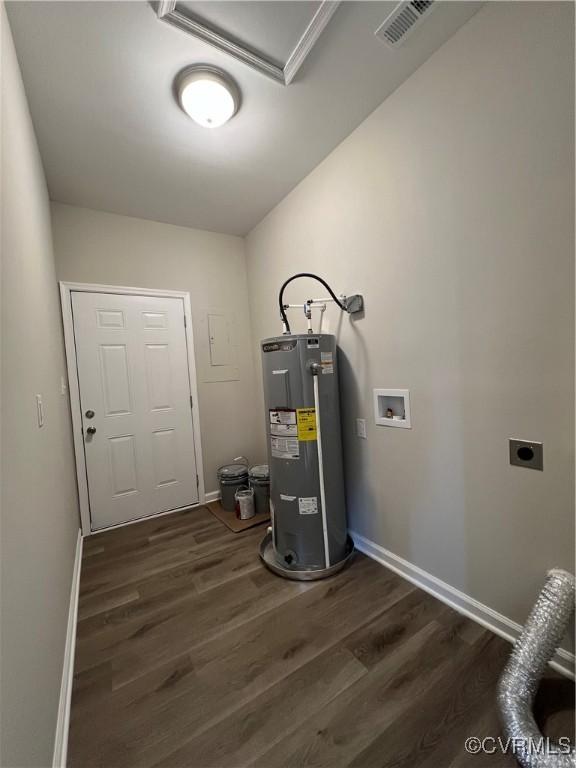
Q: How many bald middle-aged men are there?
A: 0